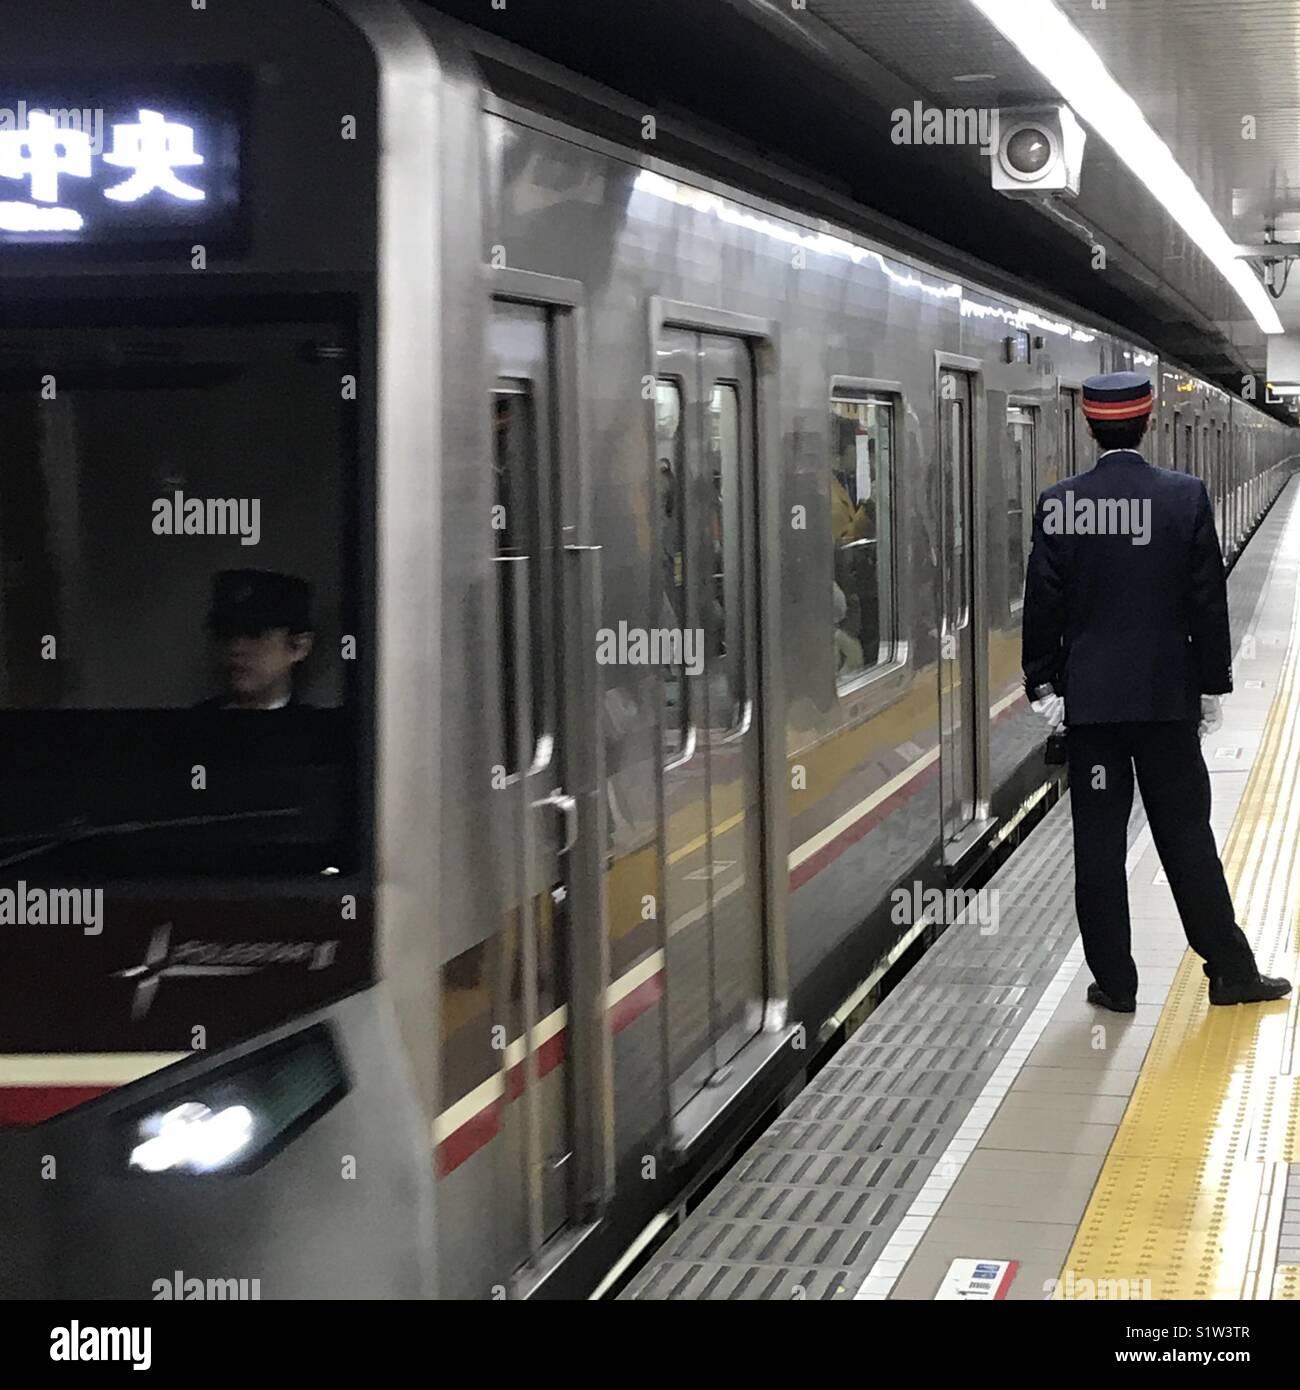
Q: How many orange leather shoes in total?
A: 0